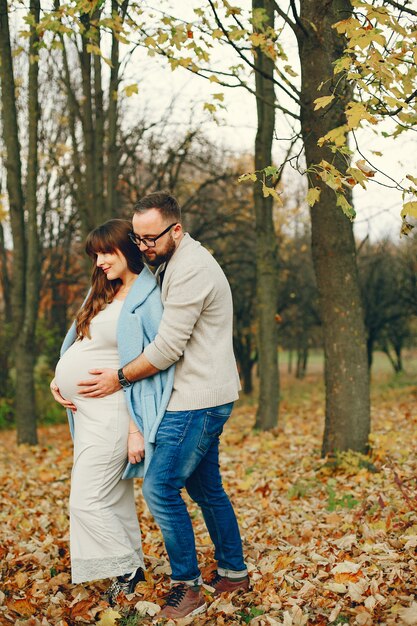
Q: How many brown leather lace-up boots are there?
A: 2